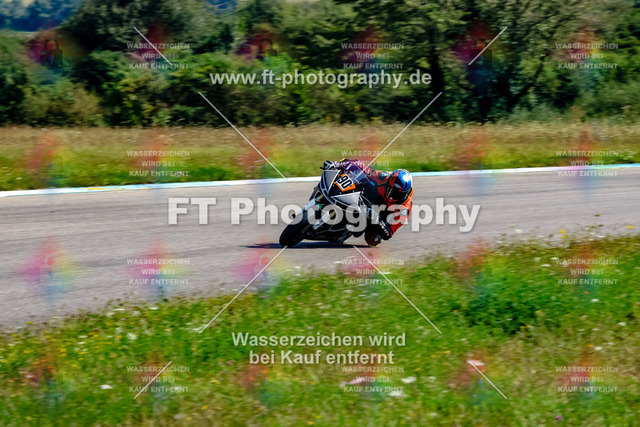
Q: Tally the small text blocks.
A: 12